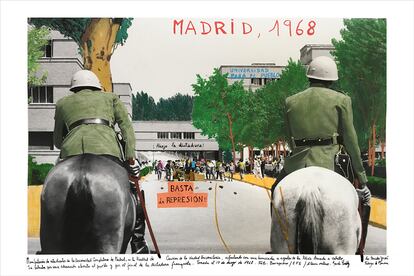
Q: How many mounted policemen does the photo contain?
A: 2